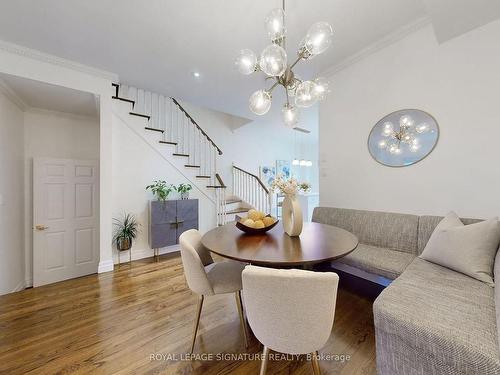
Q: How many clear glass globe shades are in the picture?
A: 8